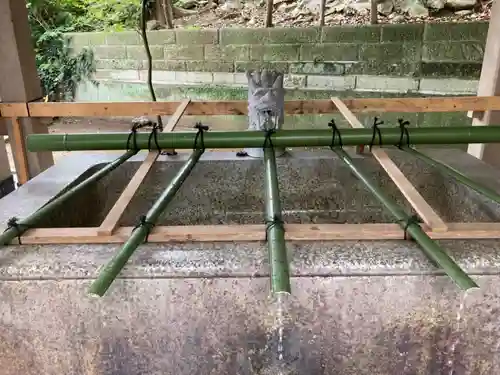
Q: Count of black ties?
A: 11